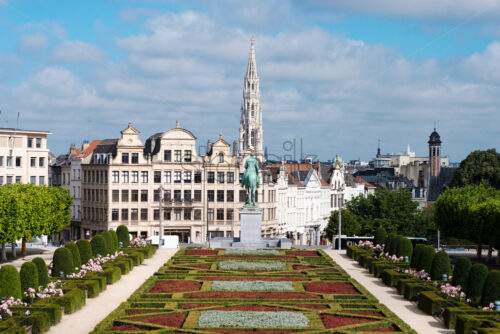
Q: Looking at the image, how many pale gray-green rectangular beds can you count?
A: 4